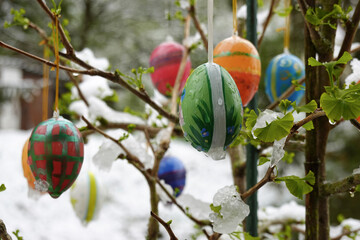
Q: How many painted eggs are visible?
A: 8